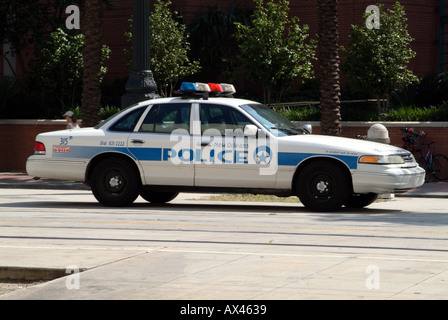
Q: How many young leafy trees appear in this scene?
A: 4